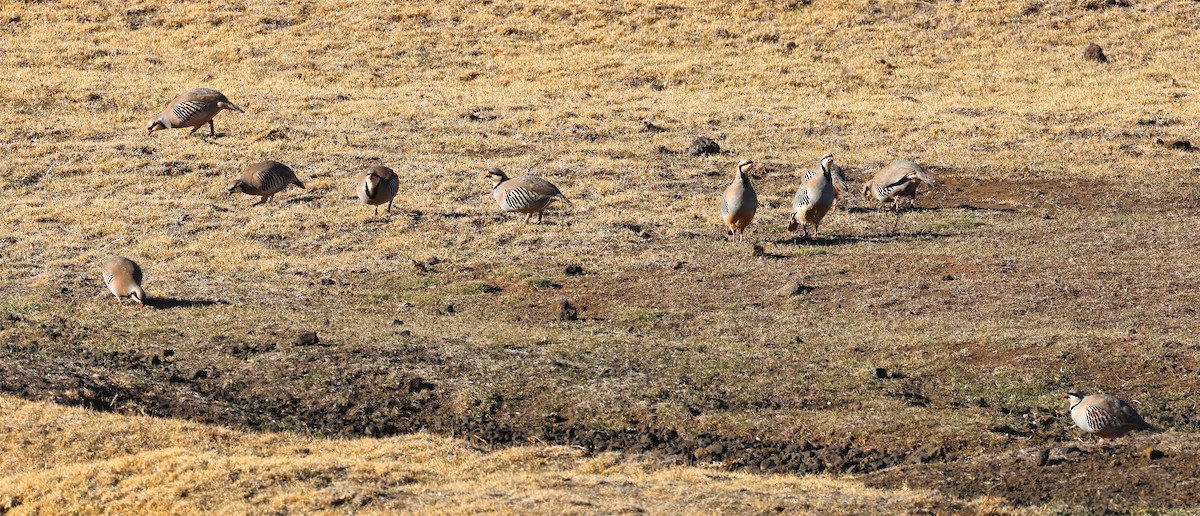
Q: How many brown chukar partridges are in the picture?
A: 10